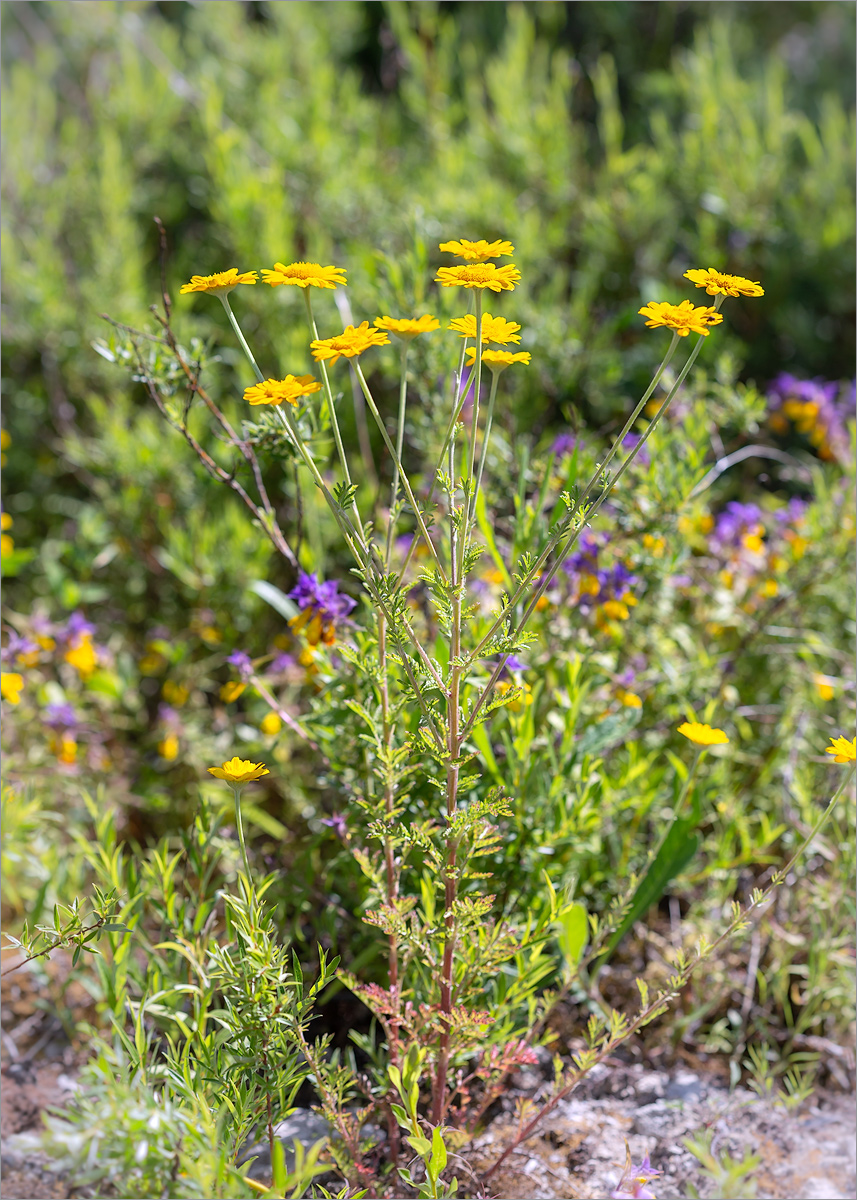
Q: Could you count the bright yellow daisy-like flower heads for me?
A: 14